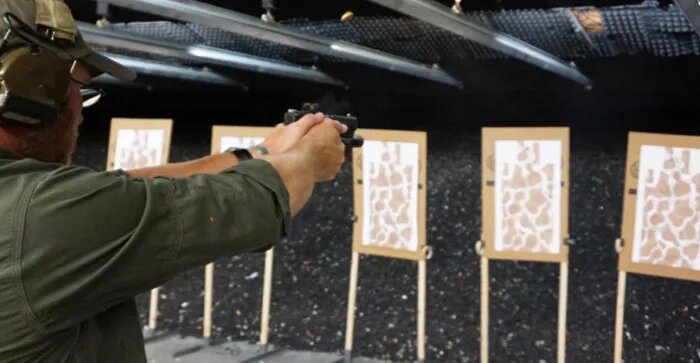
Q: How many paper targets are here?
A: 5